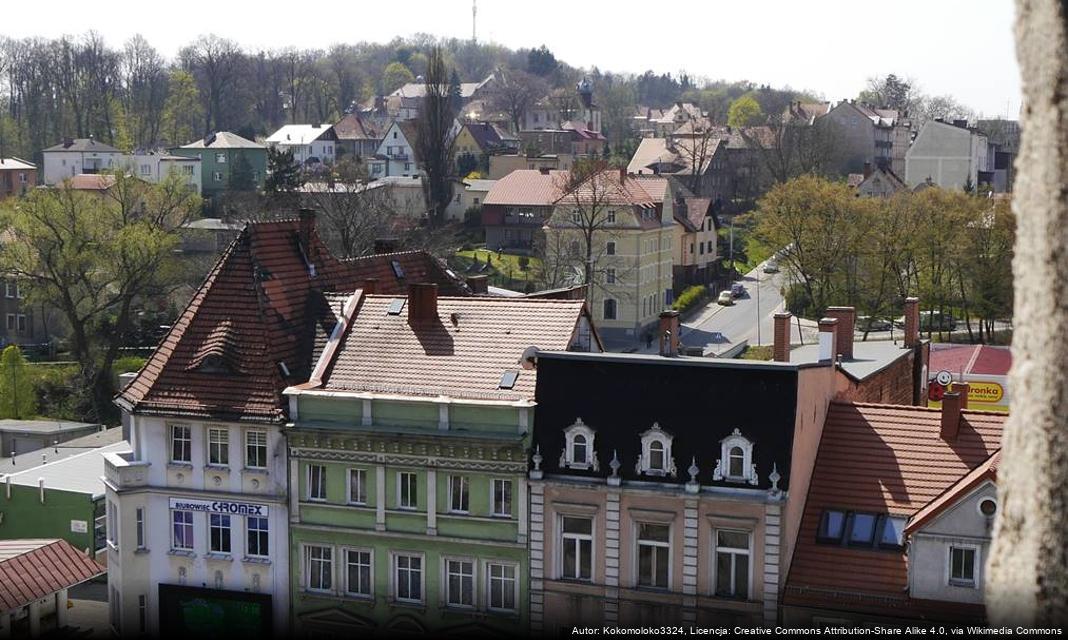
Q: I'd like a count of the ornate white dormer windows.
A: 3